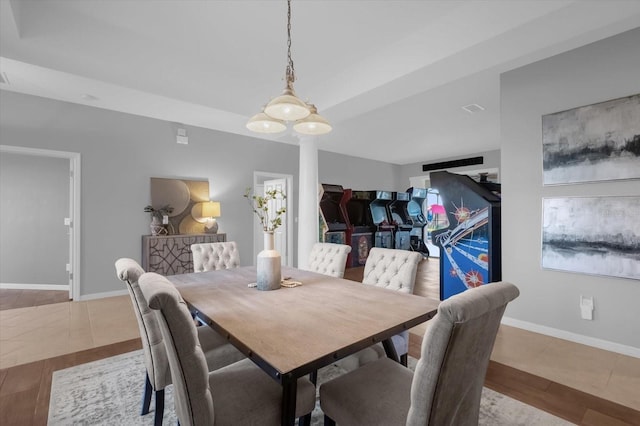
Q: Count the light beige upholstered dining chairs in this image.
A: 6